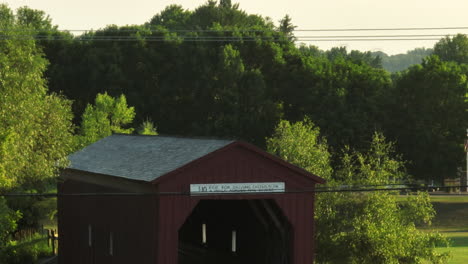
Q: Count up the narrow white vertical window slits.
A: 4